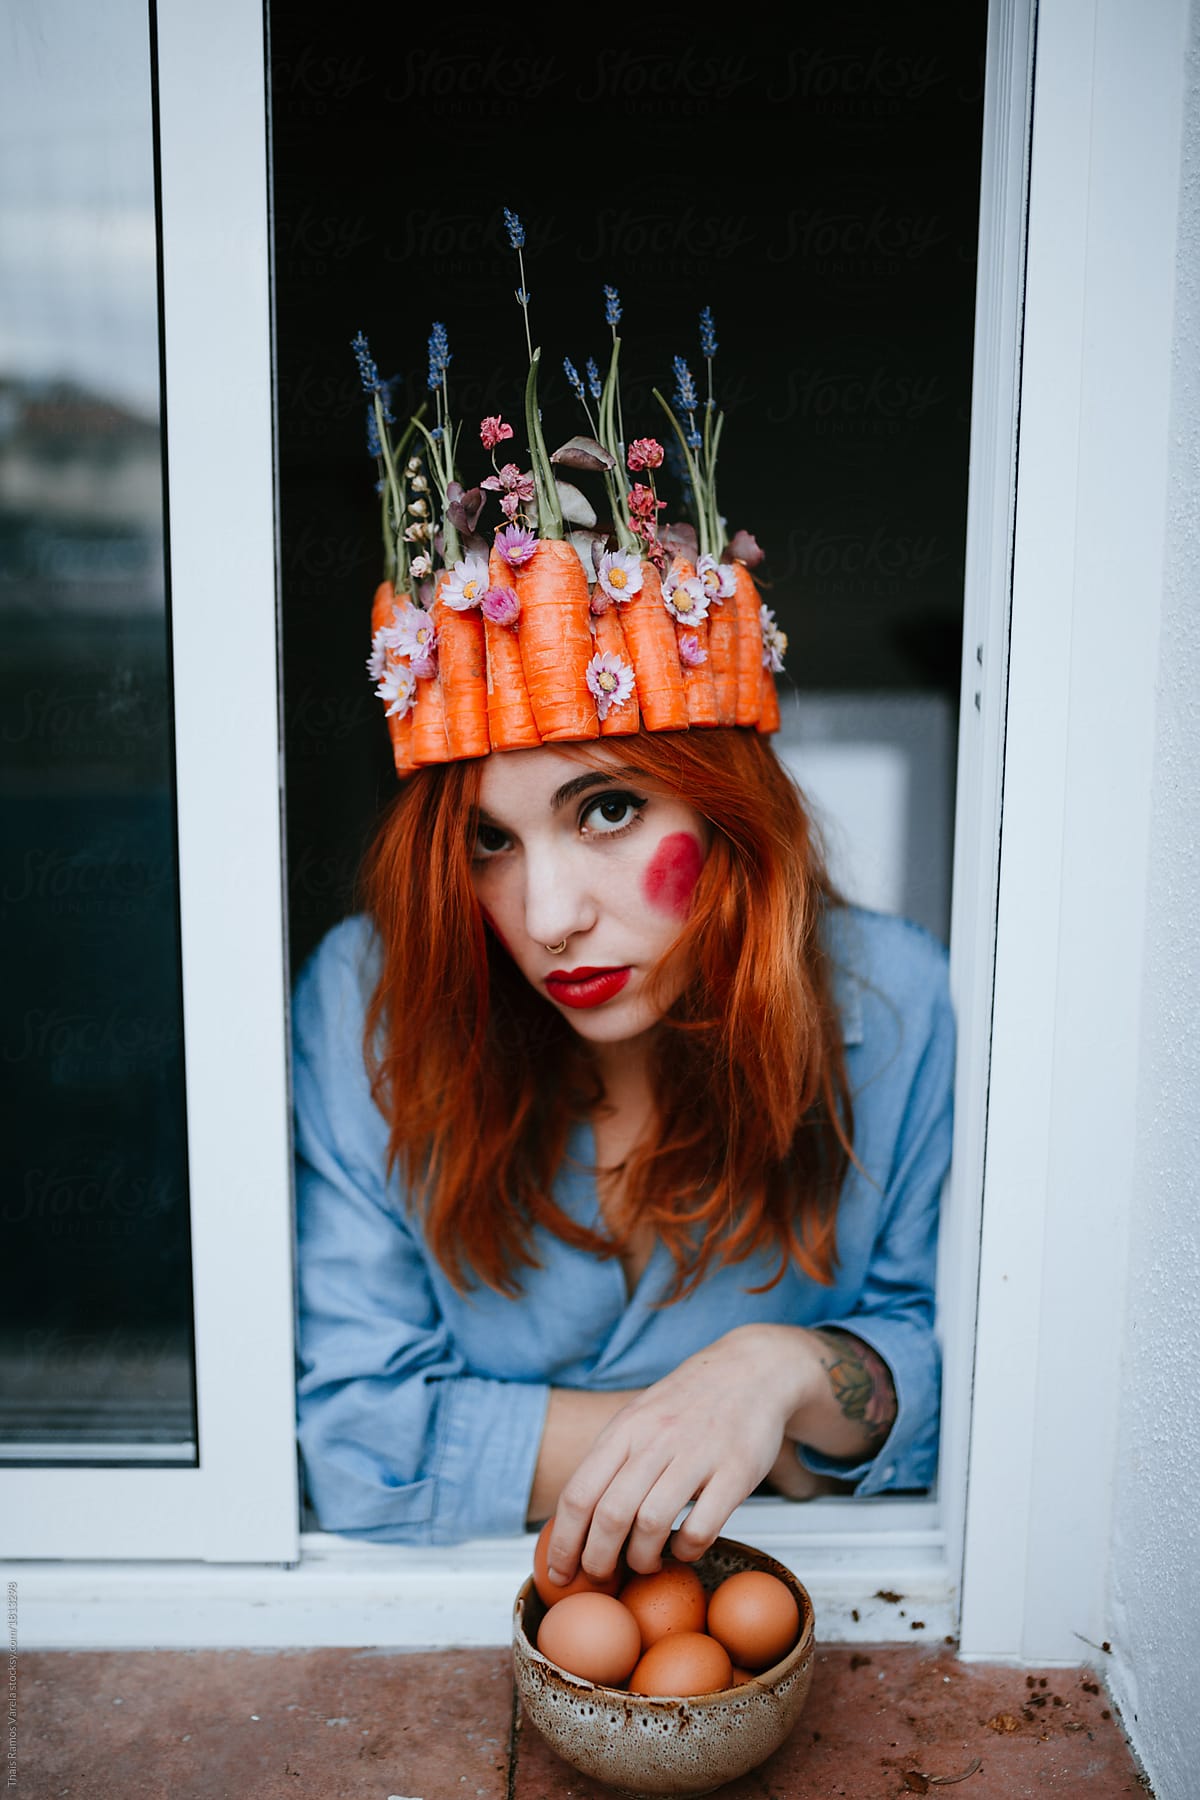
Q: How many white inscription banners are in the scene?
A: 0